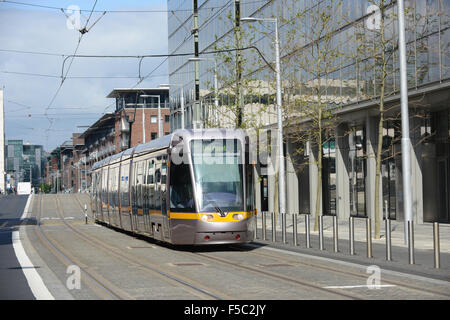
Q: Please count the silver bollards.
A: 13